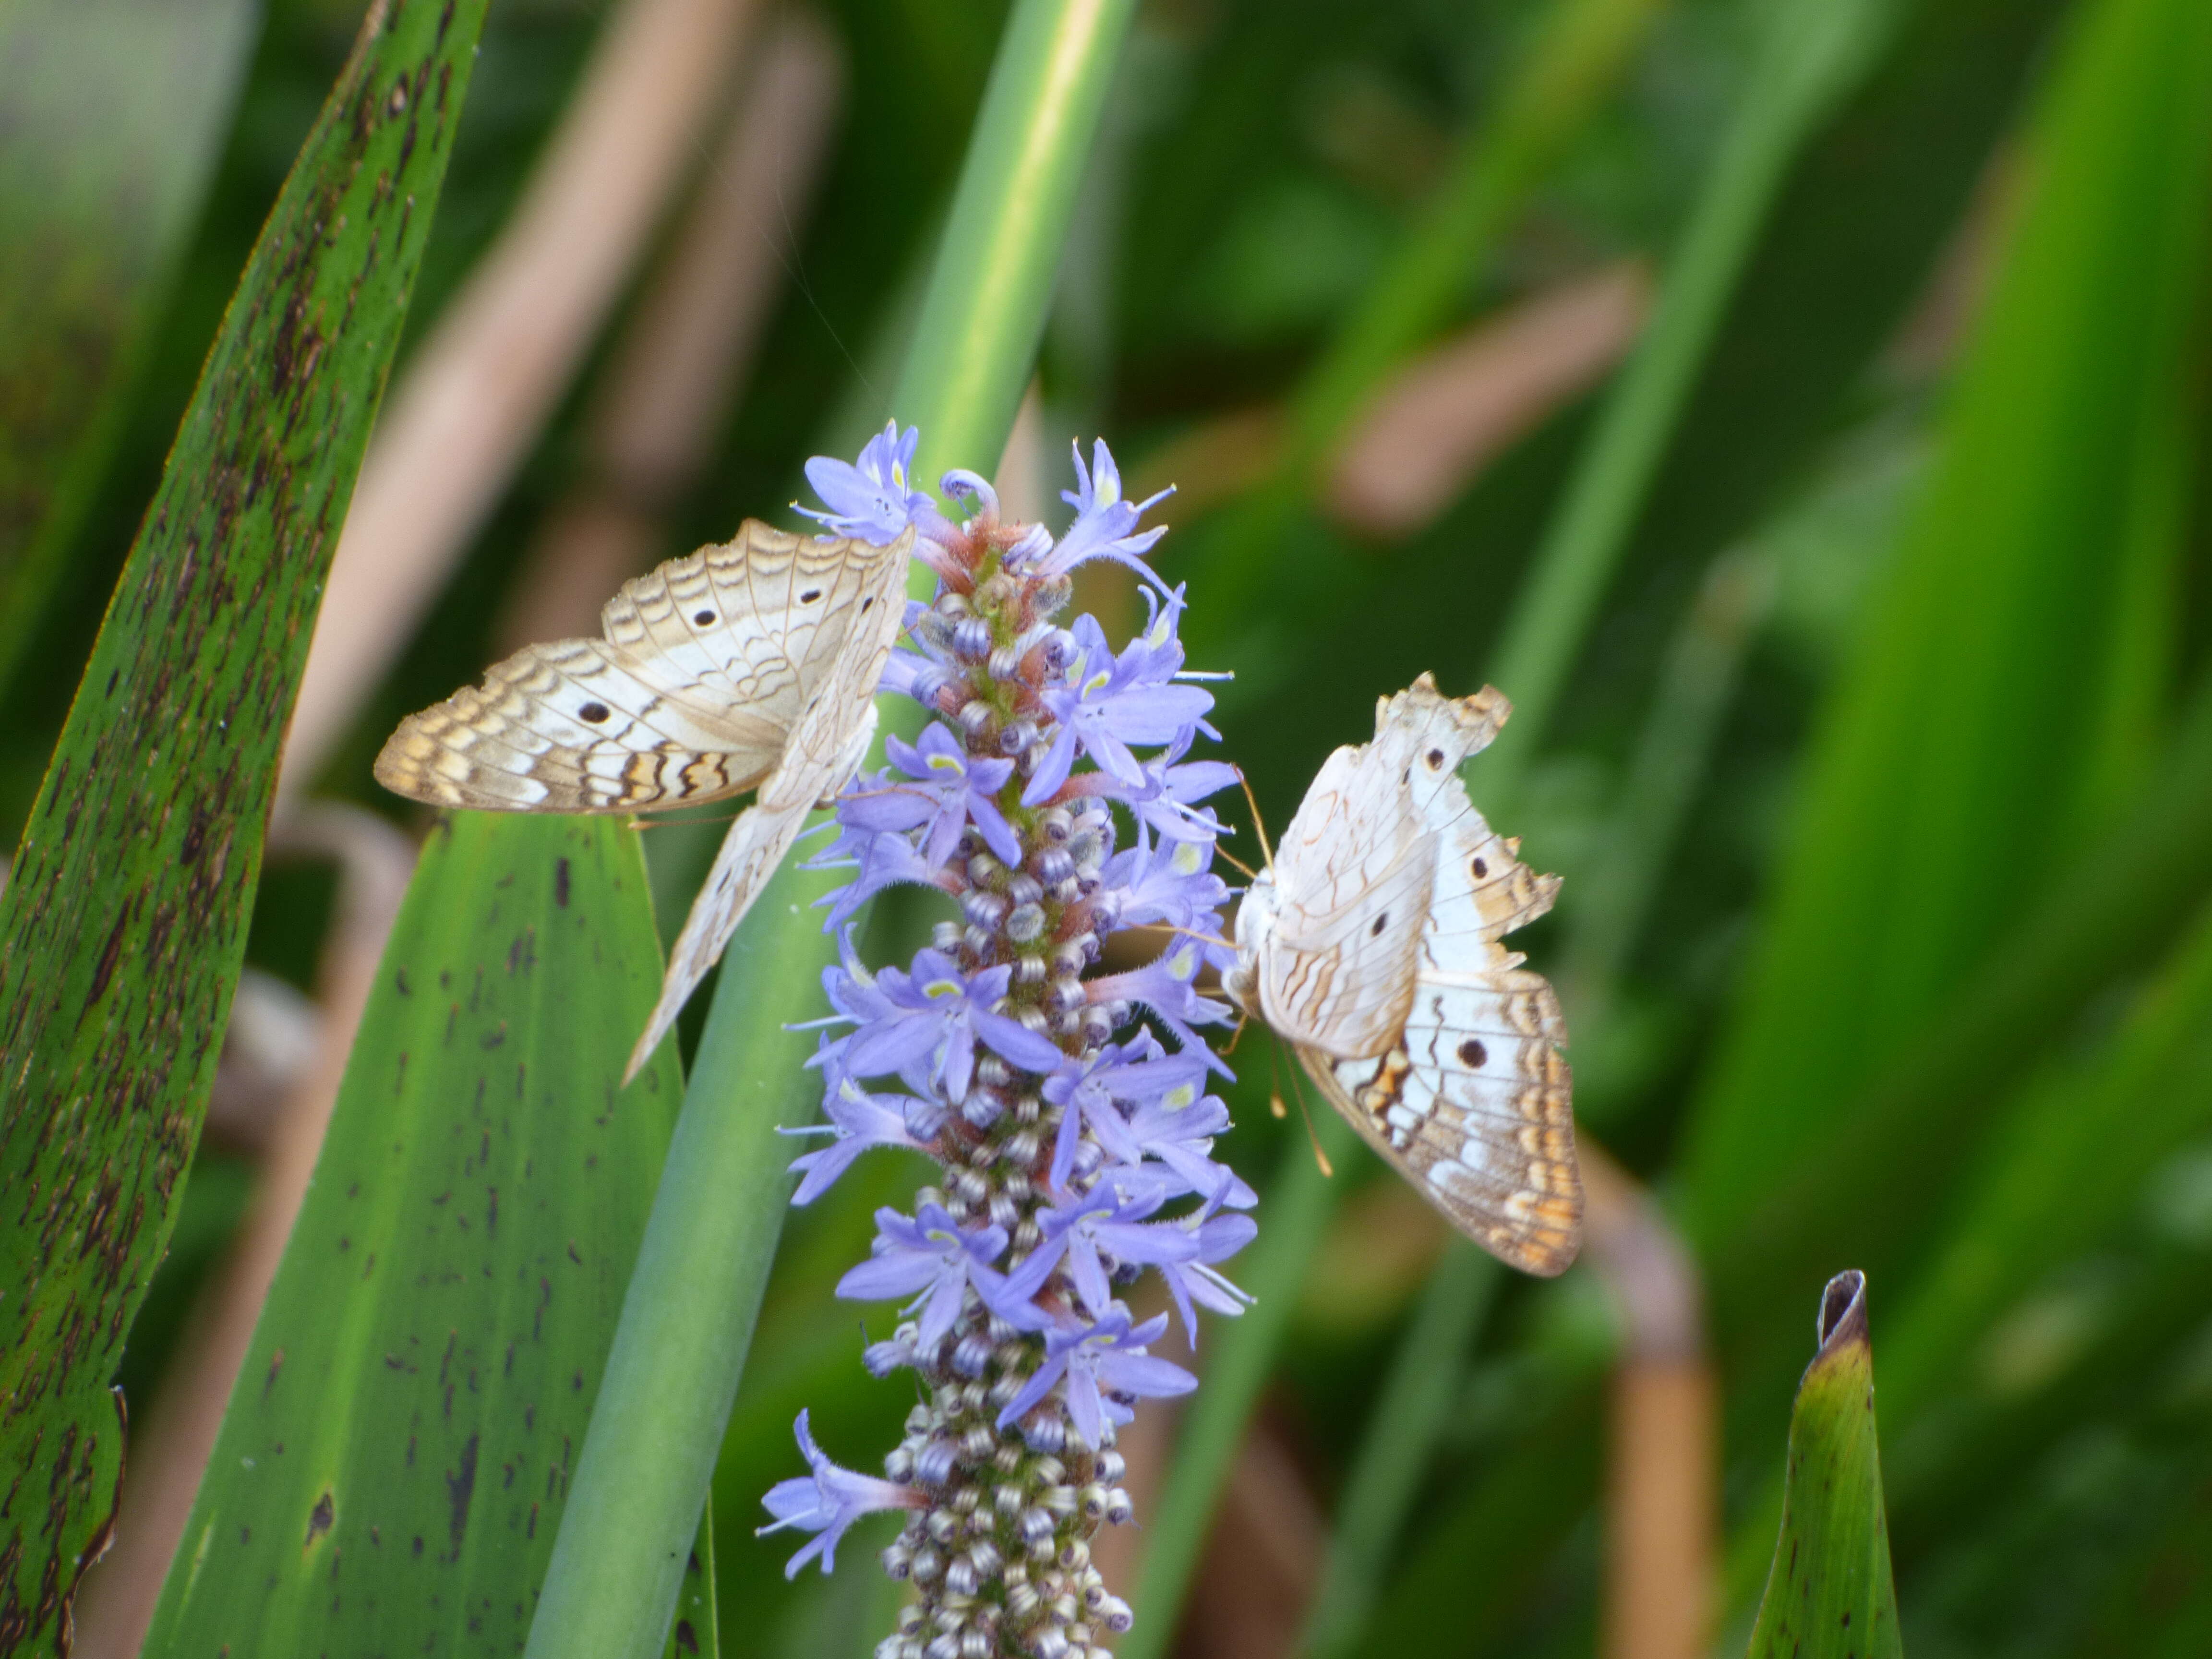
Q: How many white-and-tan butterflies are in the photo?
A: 2